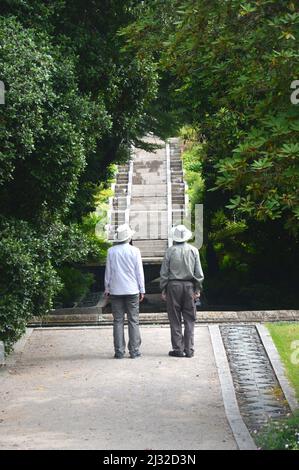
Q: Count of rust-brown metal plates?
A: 0